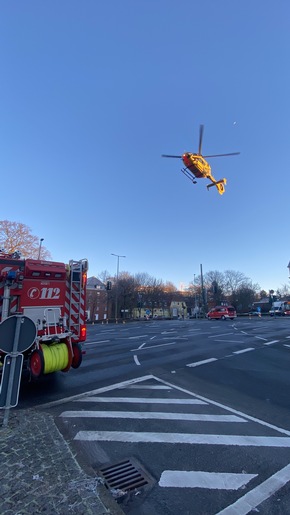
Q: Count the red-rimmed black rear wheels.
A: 2